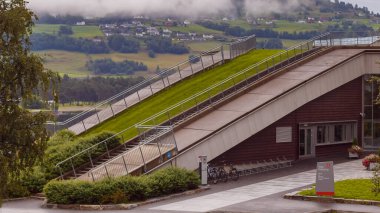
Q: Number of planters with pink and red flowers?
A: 2